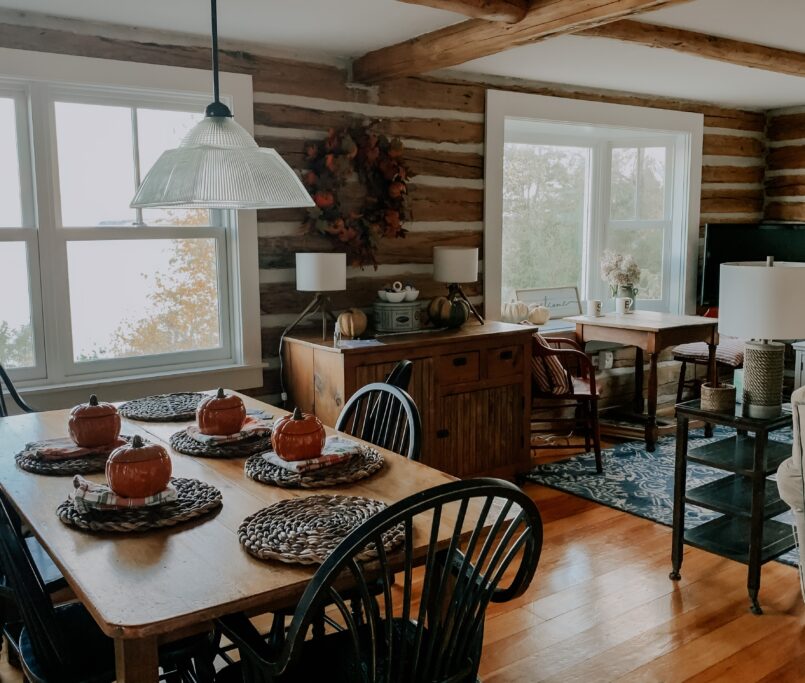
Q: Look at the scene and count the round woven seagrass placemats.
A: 6